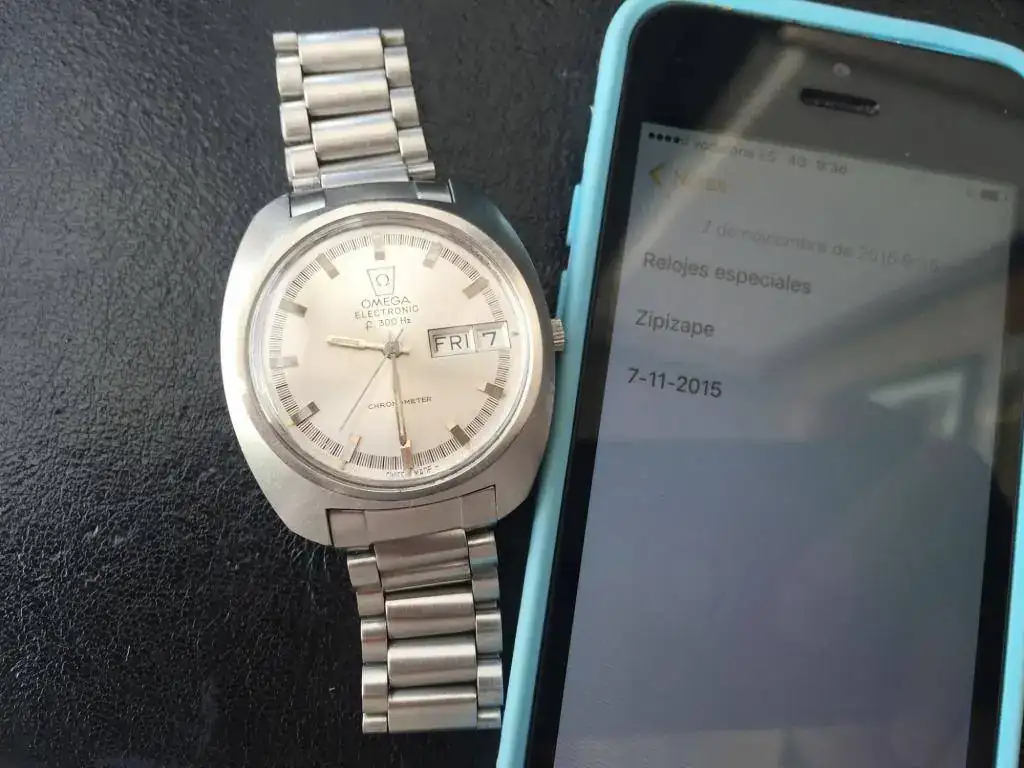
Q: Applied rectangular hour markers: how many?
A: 11